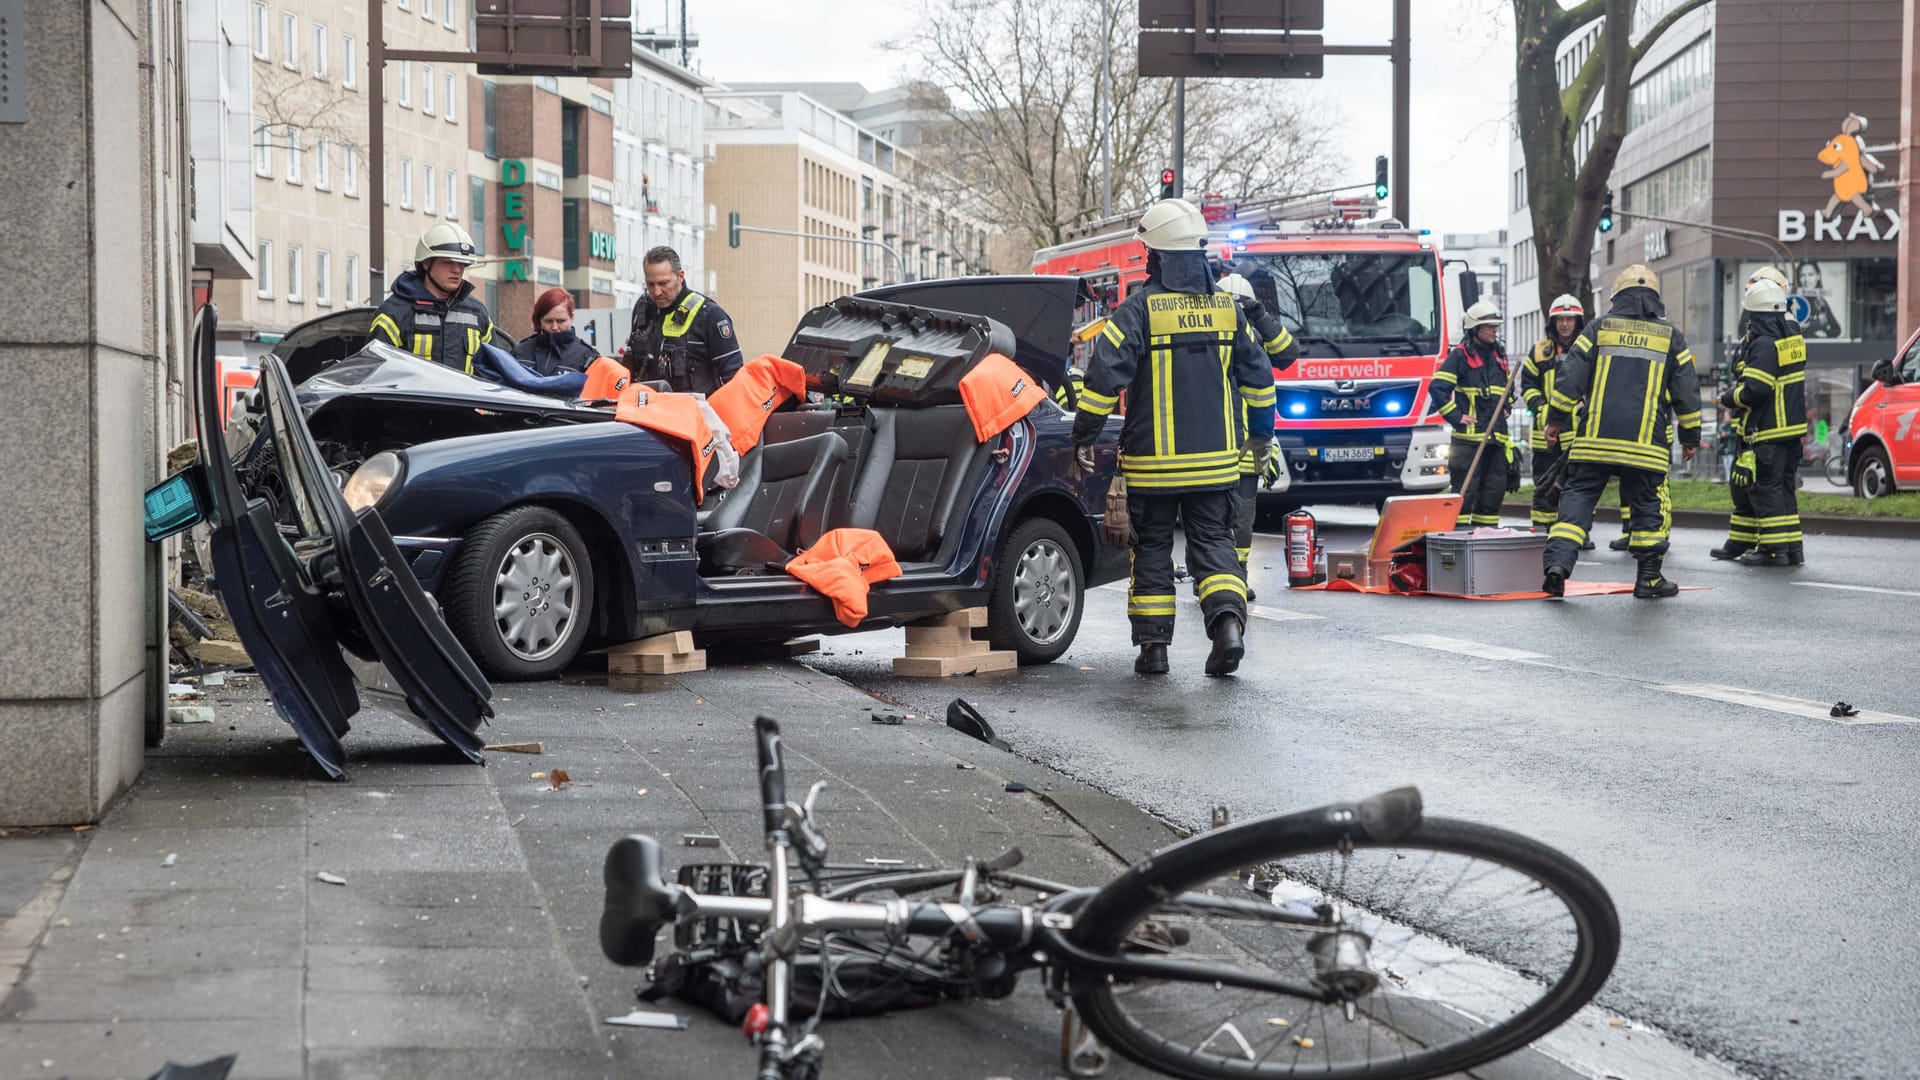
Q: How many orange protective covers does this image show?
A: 5